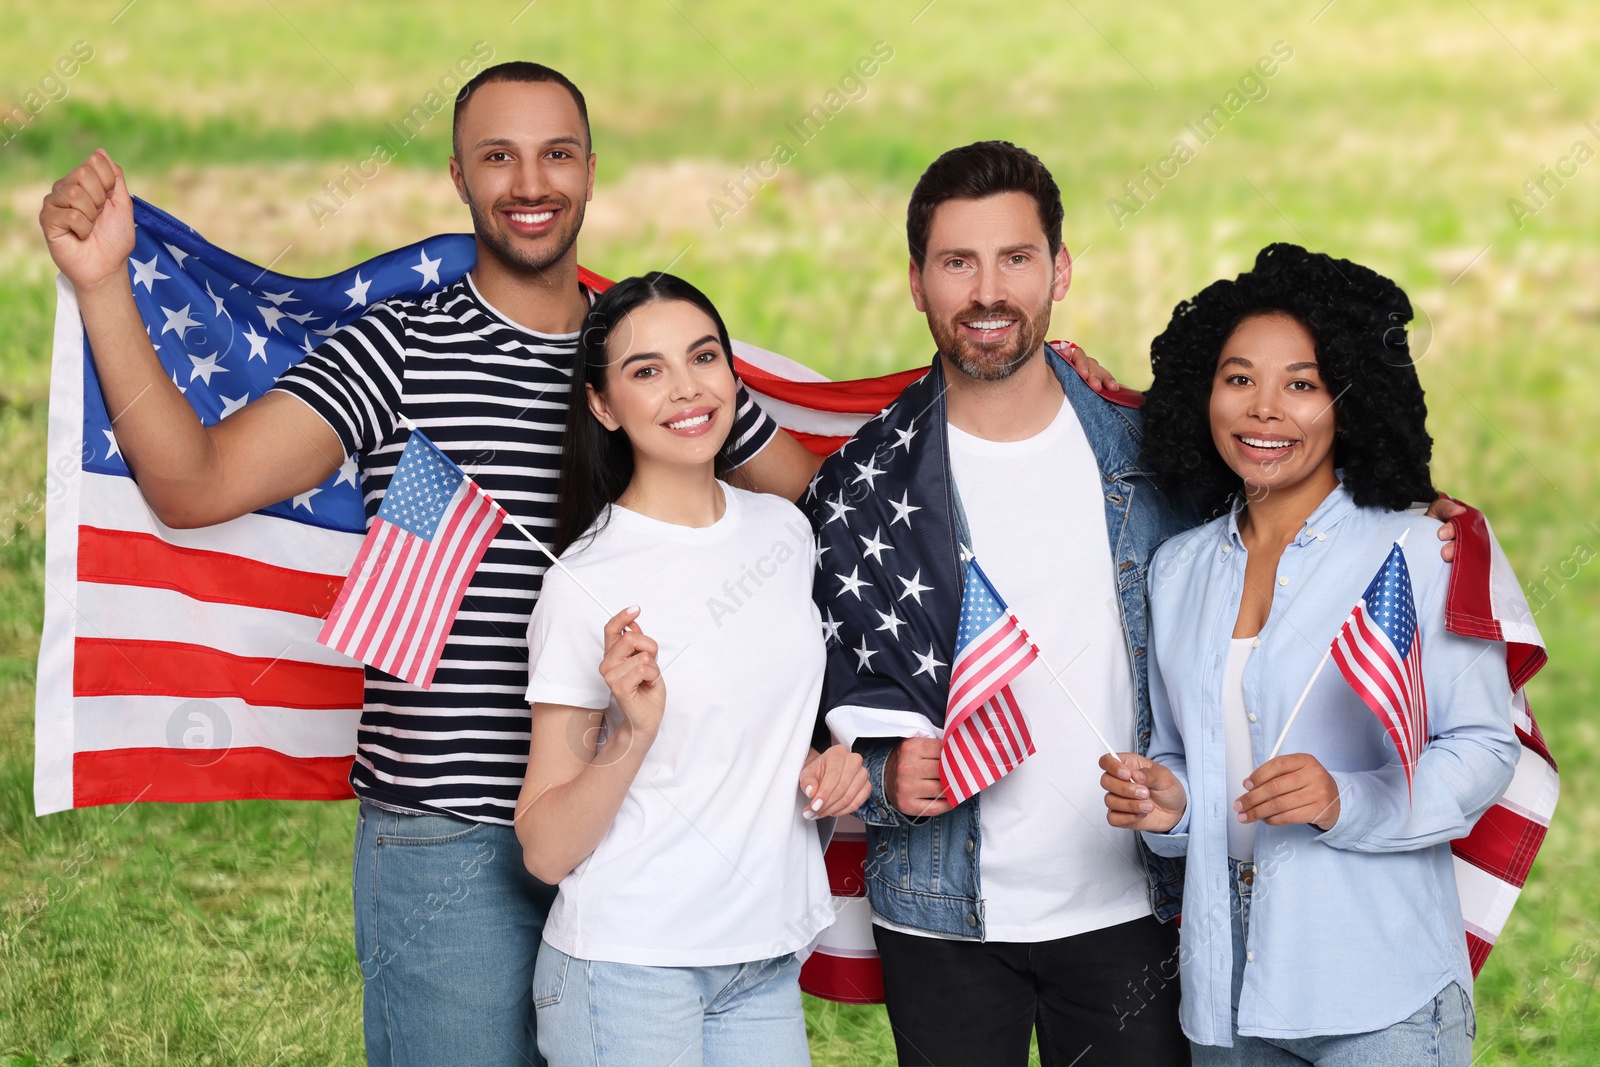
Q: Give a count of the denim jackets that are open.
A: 1